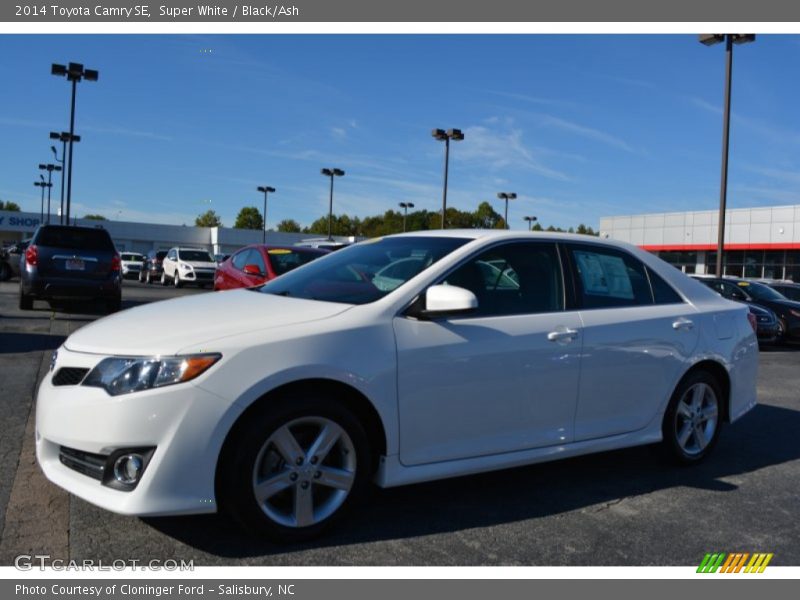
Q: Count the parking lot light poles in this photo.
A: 11